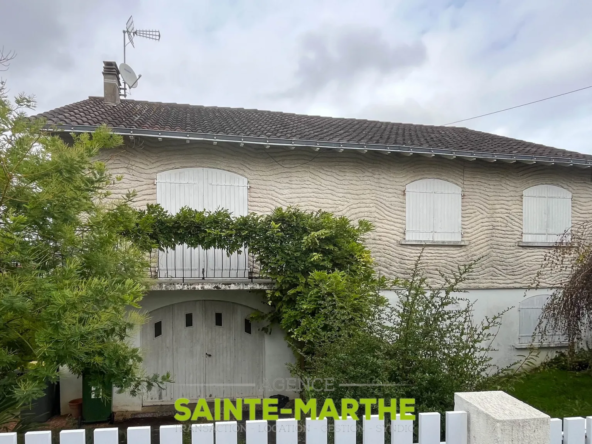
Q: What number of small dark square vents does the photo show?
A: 4